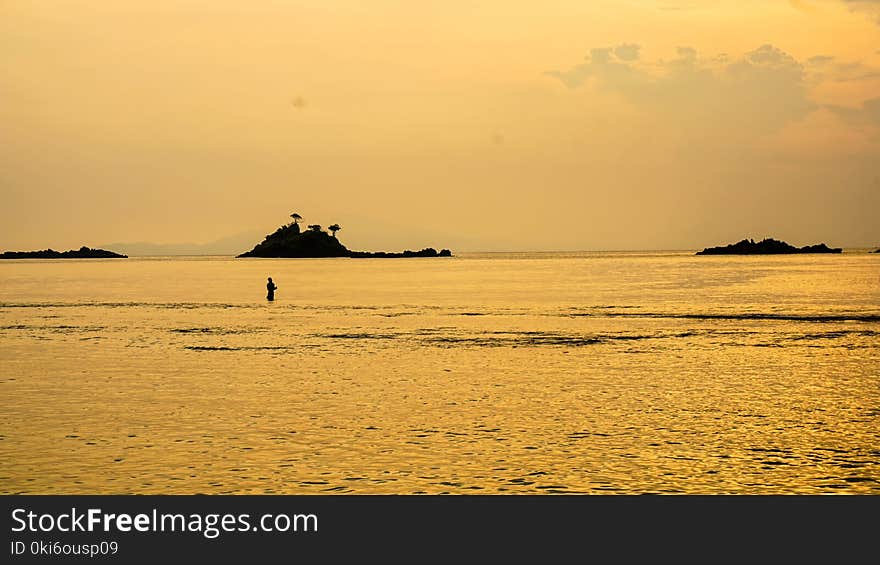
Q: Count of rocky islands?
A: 3